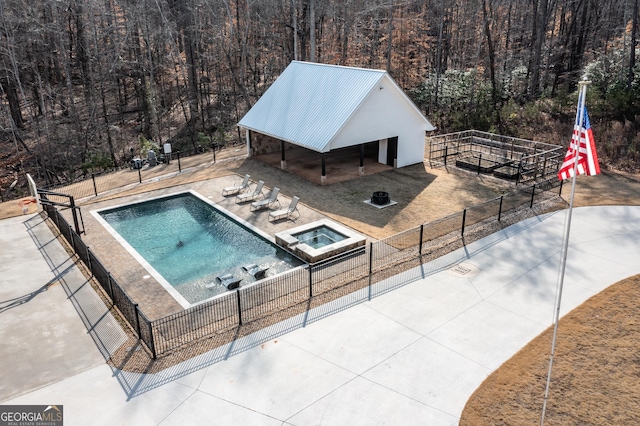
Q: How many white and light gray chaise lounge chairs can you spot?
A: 4